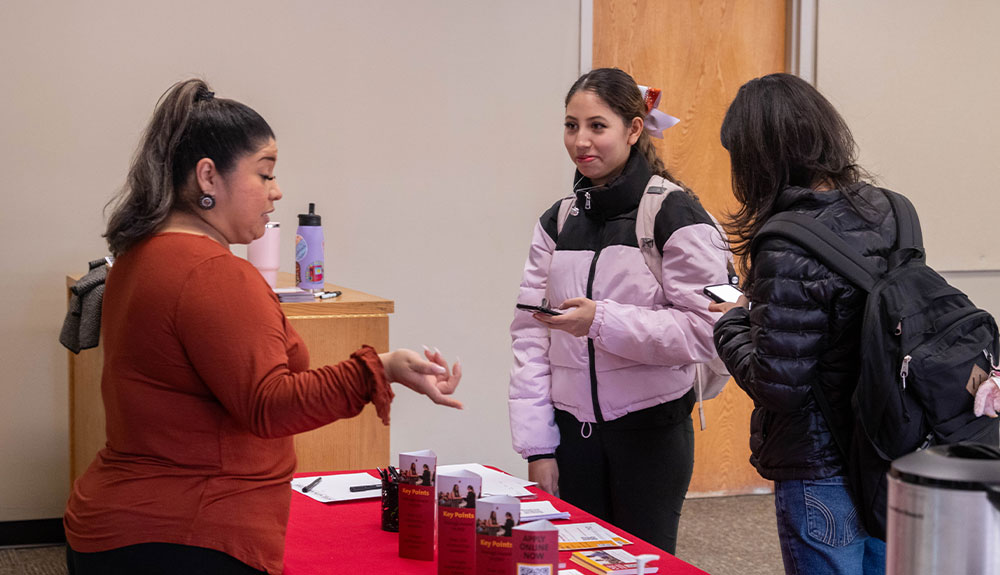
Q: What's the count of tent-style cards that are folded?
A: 4